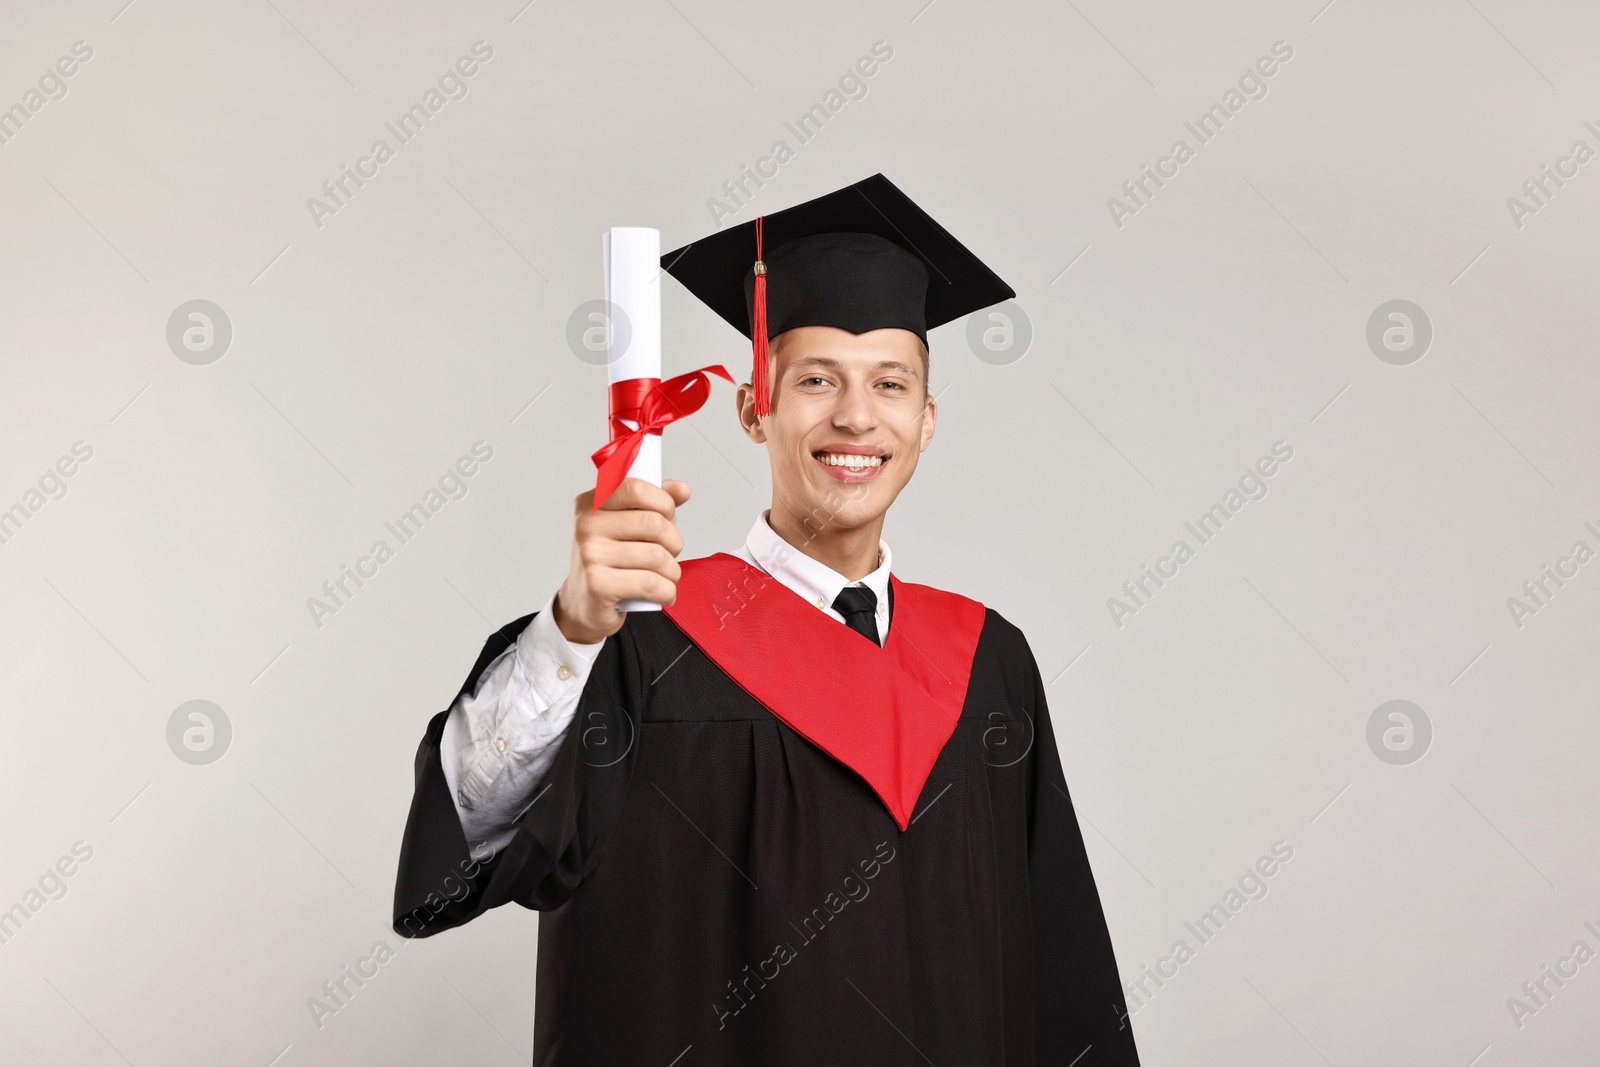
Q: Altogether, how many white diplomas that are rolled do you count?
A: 1